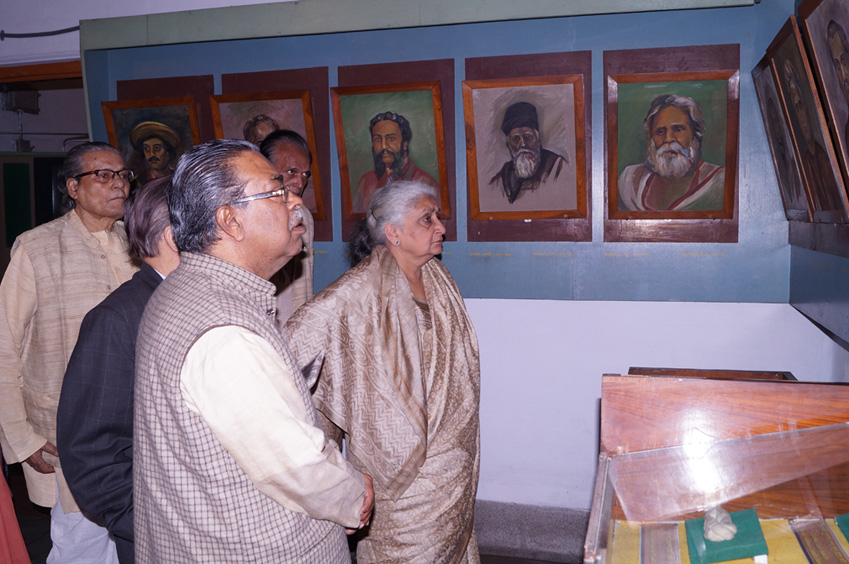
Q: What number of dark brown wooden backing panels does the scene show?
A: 5